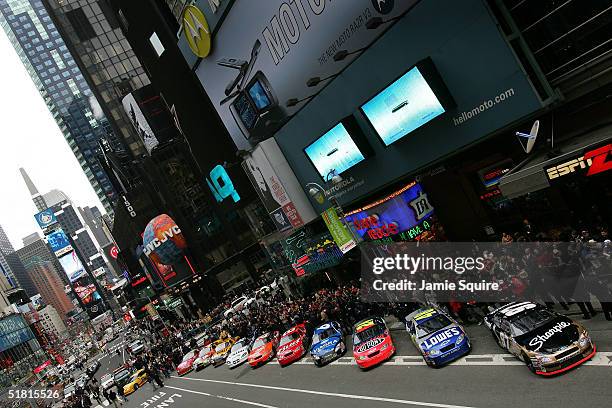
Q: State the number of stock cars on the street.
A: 10